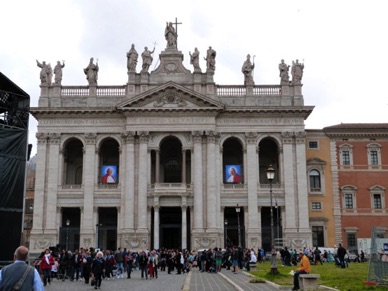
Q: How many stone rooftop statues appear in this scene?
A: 11